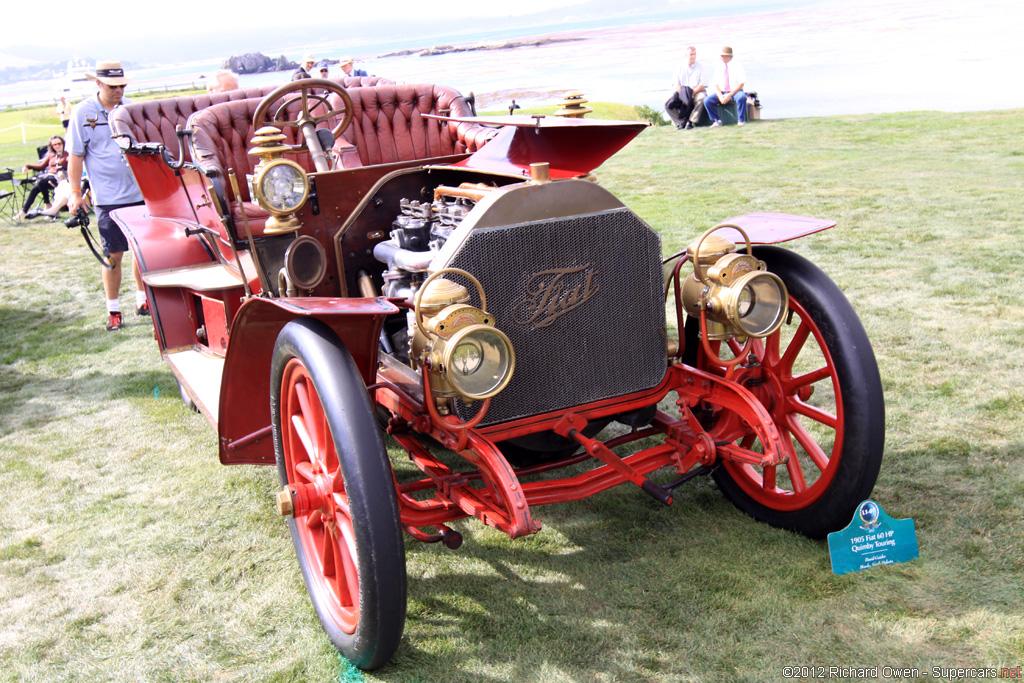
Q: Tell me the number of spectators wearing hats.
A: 5